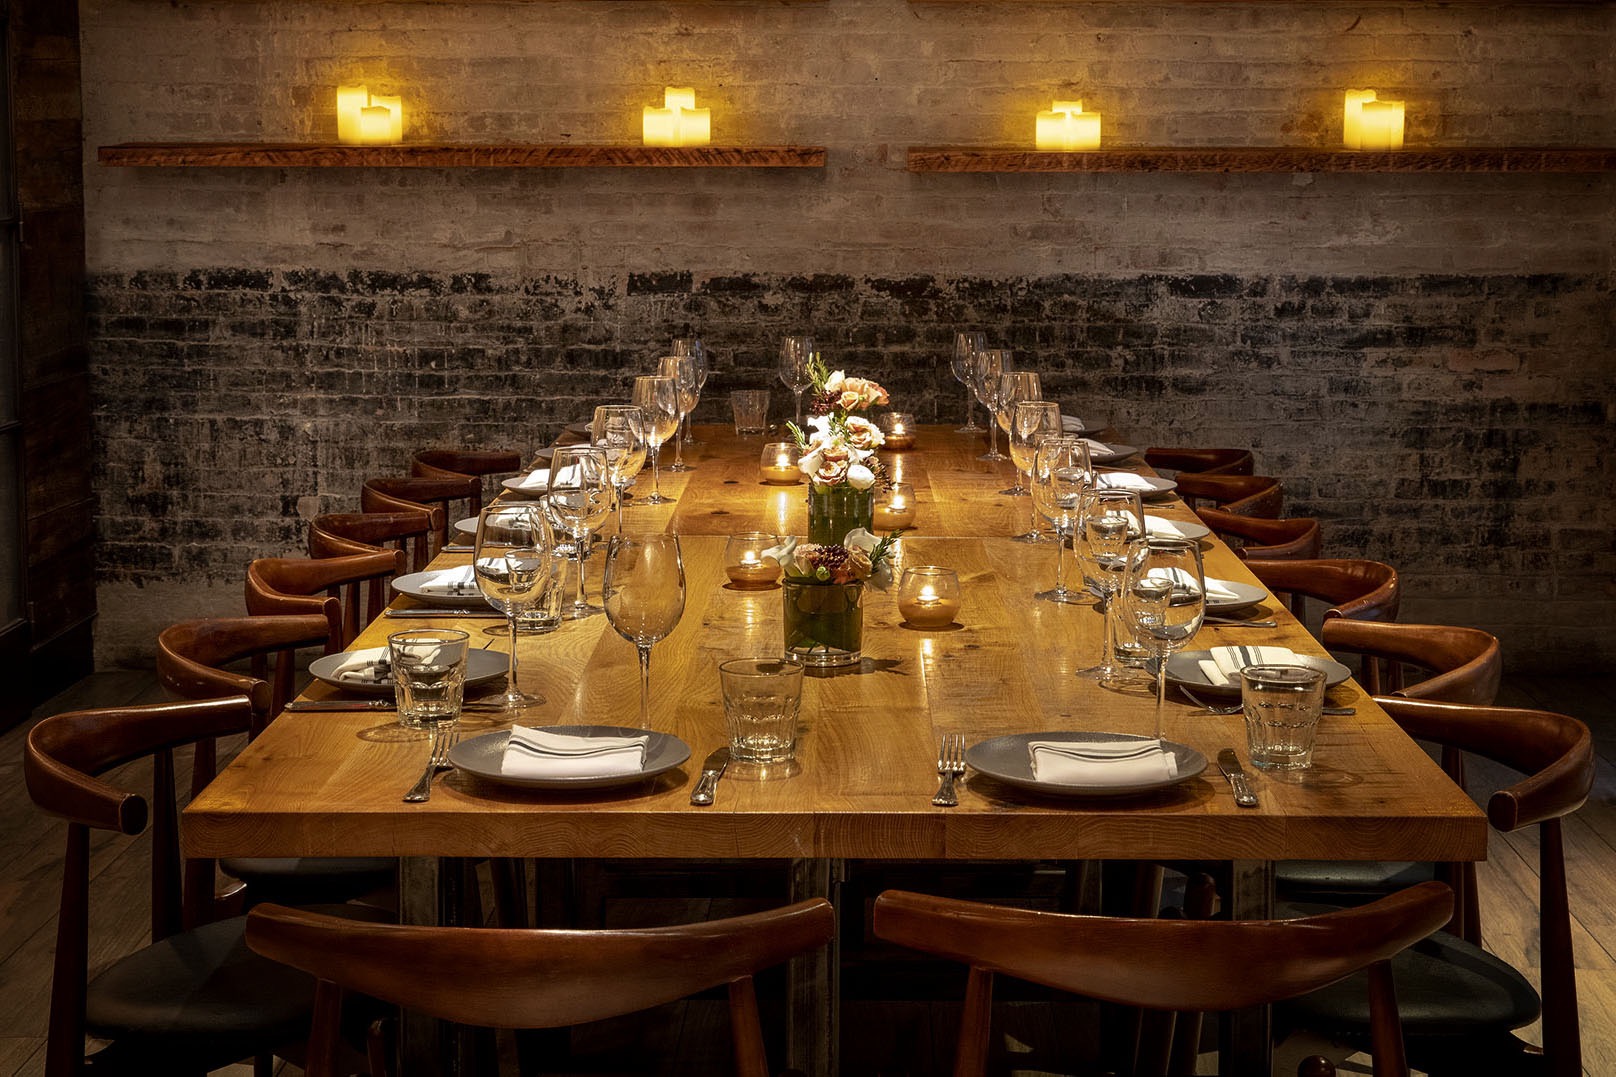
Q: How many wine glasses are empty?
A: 15